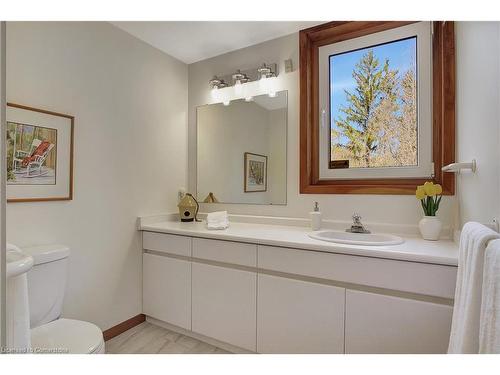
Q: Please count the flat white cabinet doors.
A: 4